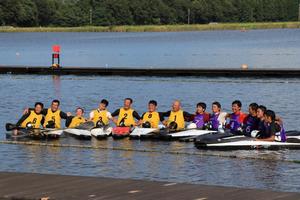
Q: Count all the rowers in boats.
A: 13